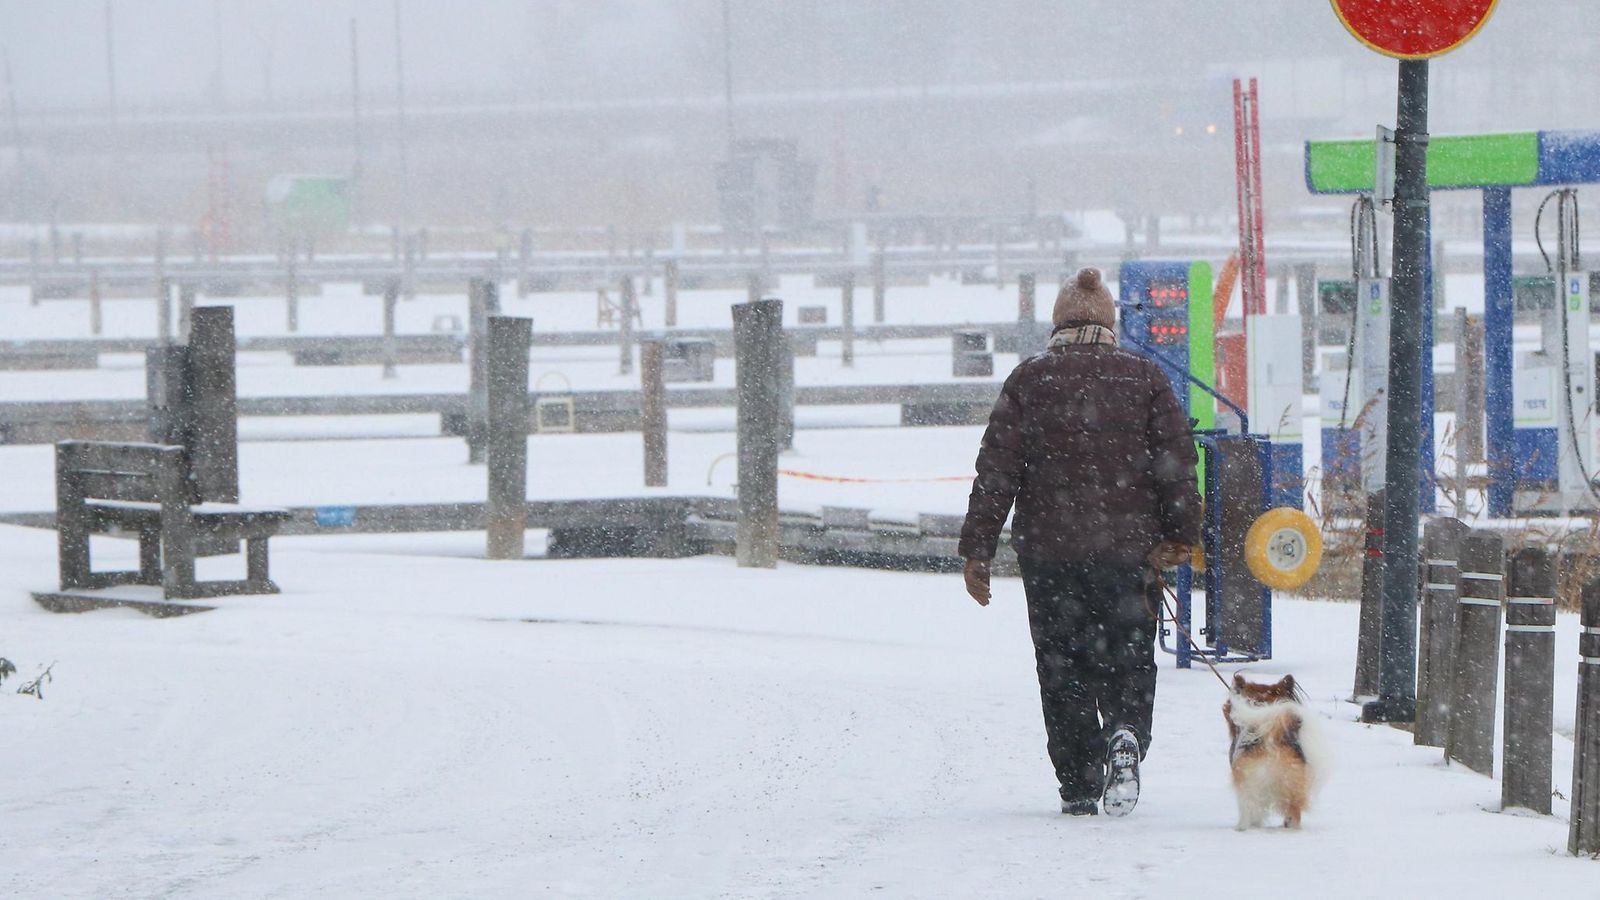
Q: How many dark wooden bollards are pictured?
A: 5